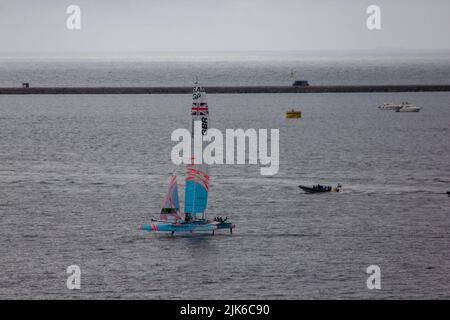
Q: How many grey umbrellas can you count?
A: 0